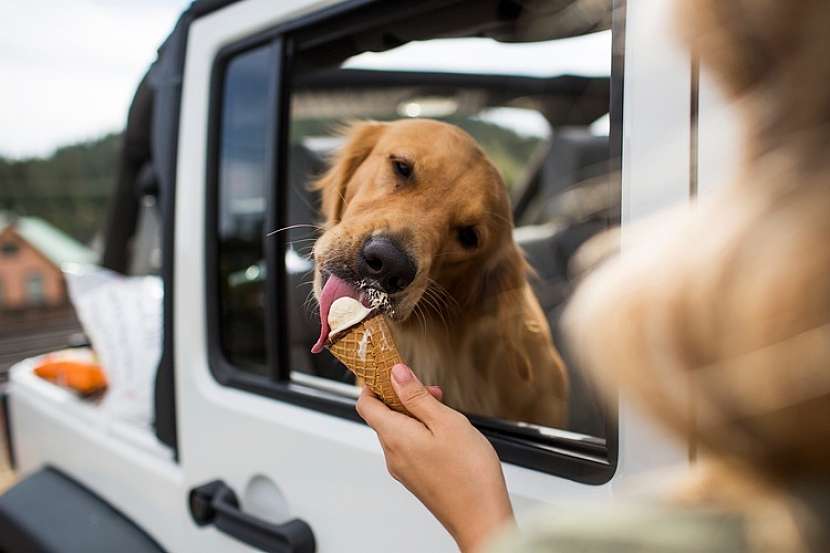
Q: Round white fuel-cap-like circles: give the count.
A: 1